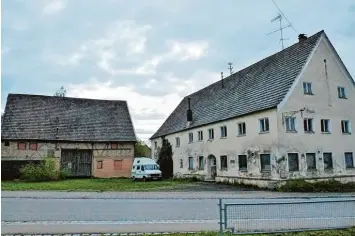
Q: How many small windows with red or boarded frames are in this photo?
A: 5